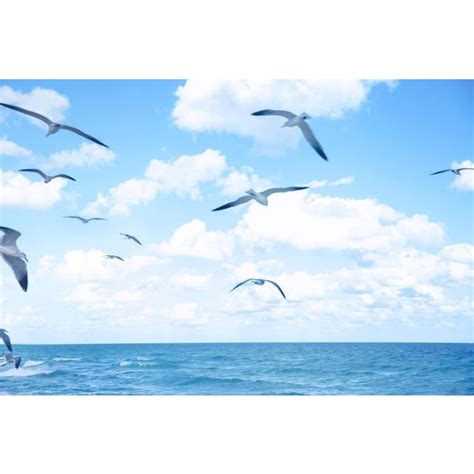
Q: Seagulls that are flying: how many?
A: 12